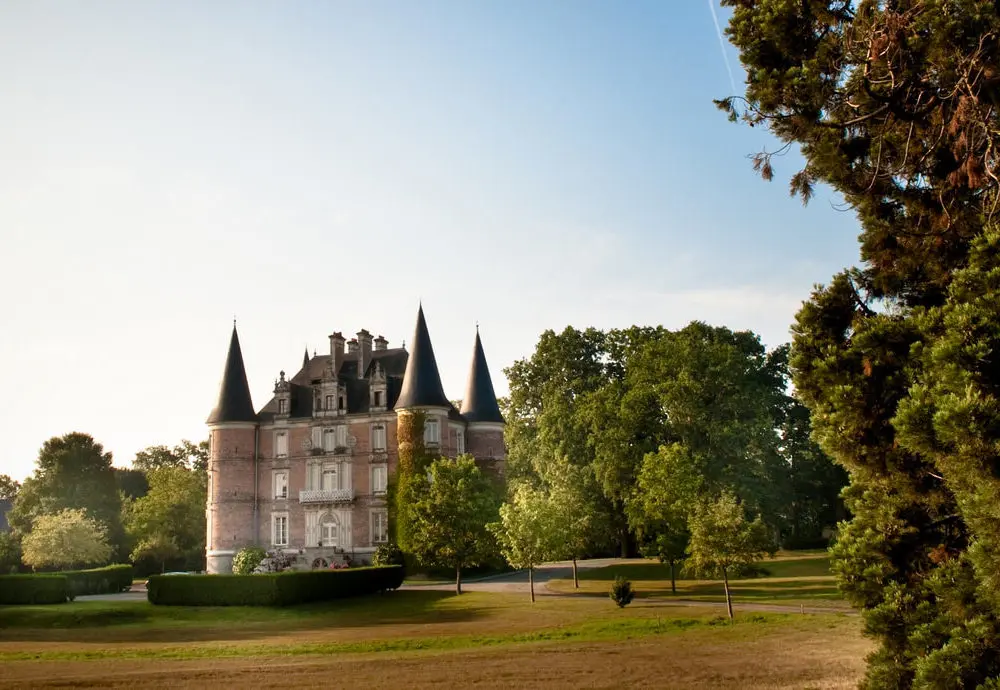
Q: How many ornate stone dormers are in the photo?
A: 3